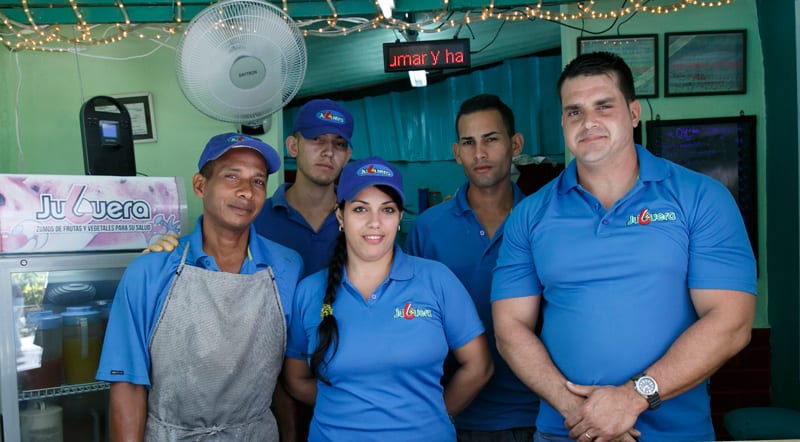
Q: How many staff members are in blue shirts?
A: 5